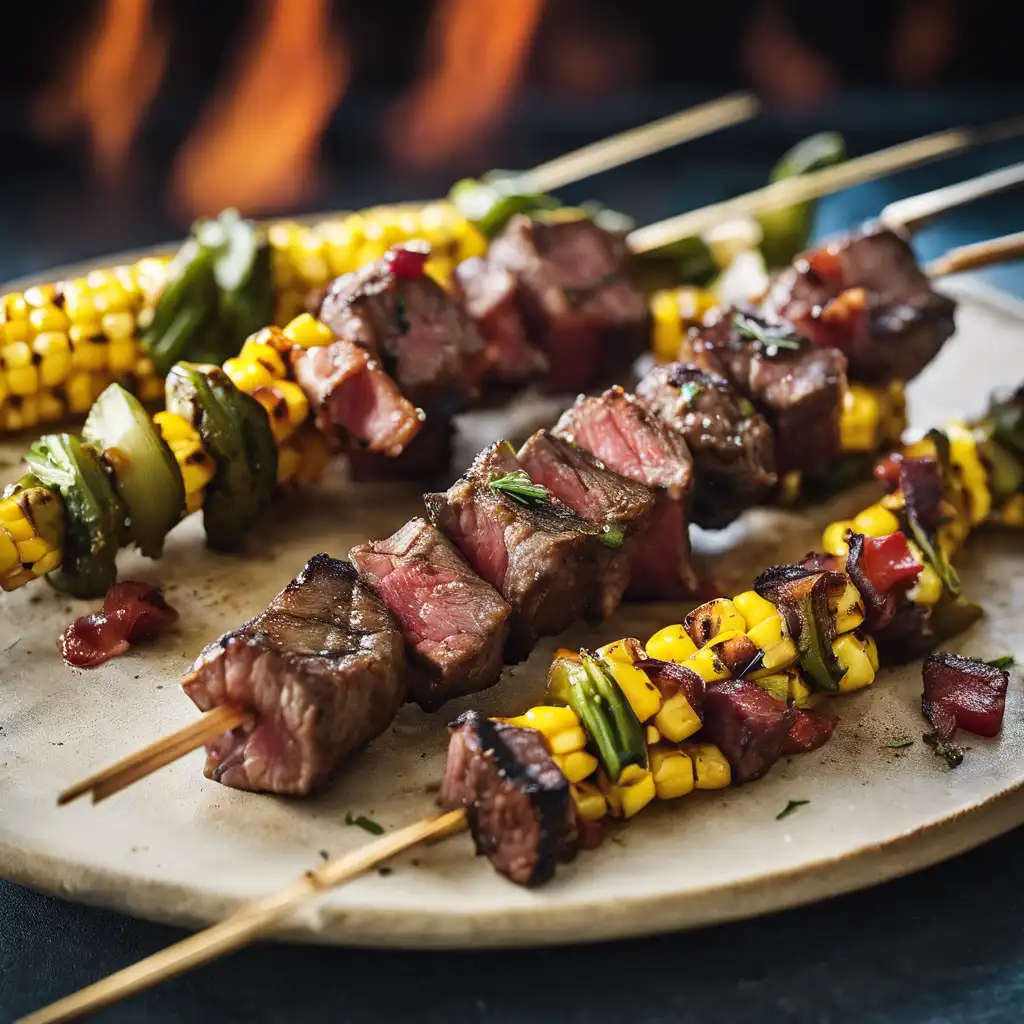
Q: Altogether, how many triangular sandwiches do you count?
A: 0